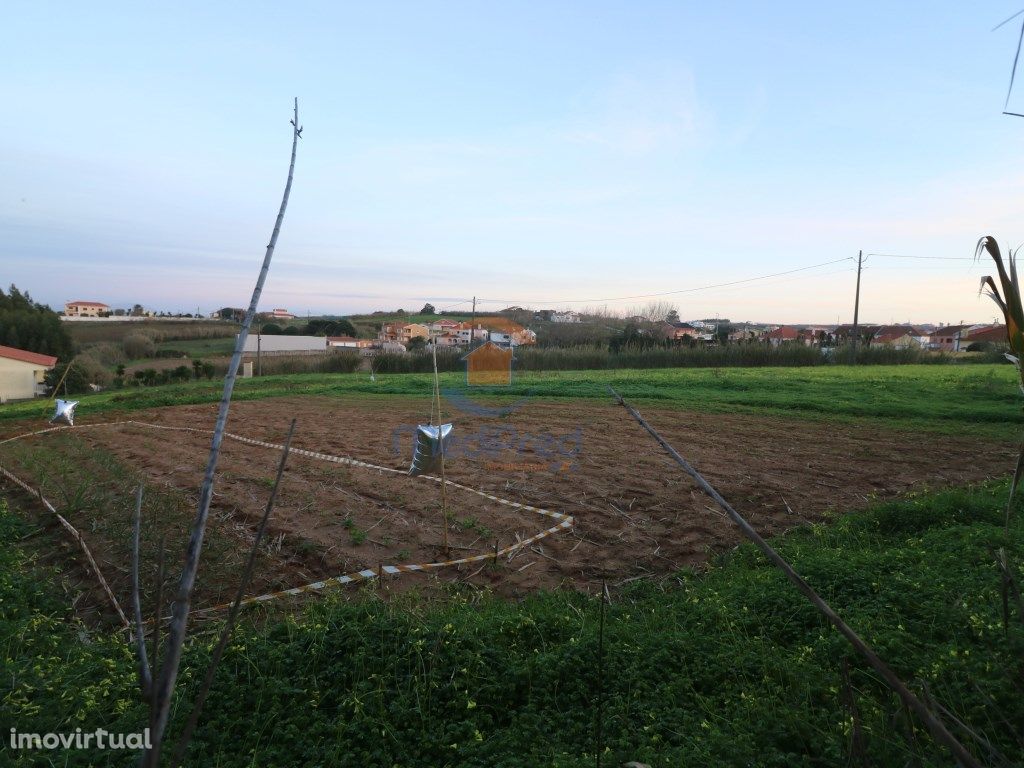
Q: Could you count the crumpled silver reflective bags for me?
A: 2